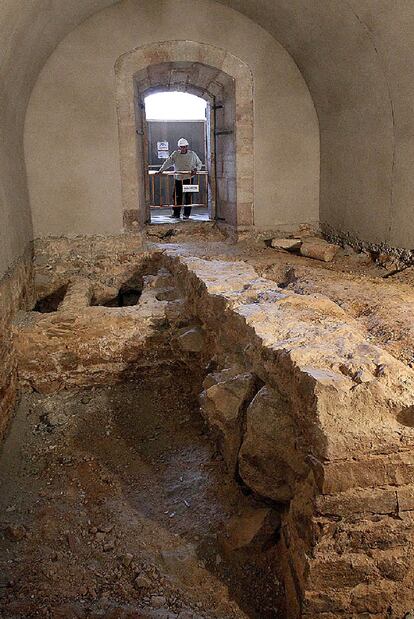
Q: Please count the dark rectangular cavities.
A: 2